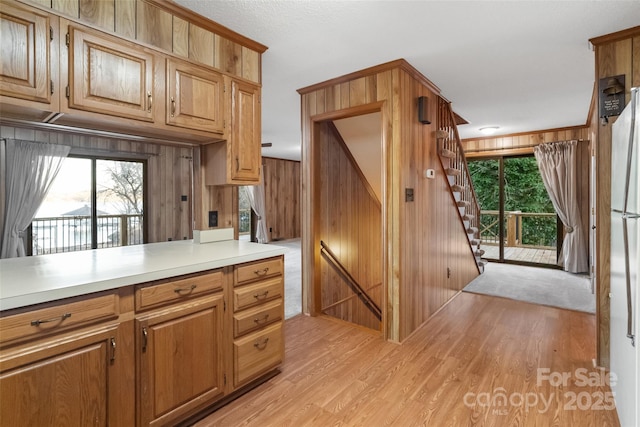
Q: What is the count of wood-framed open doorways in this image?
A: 1